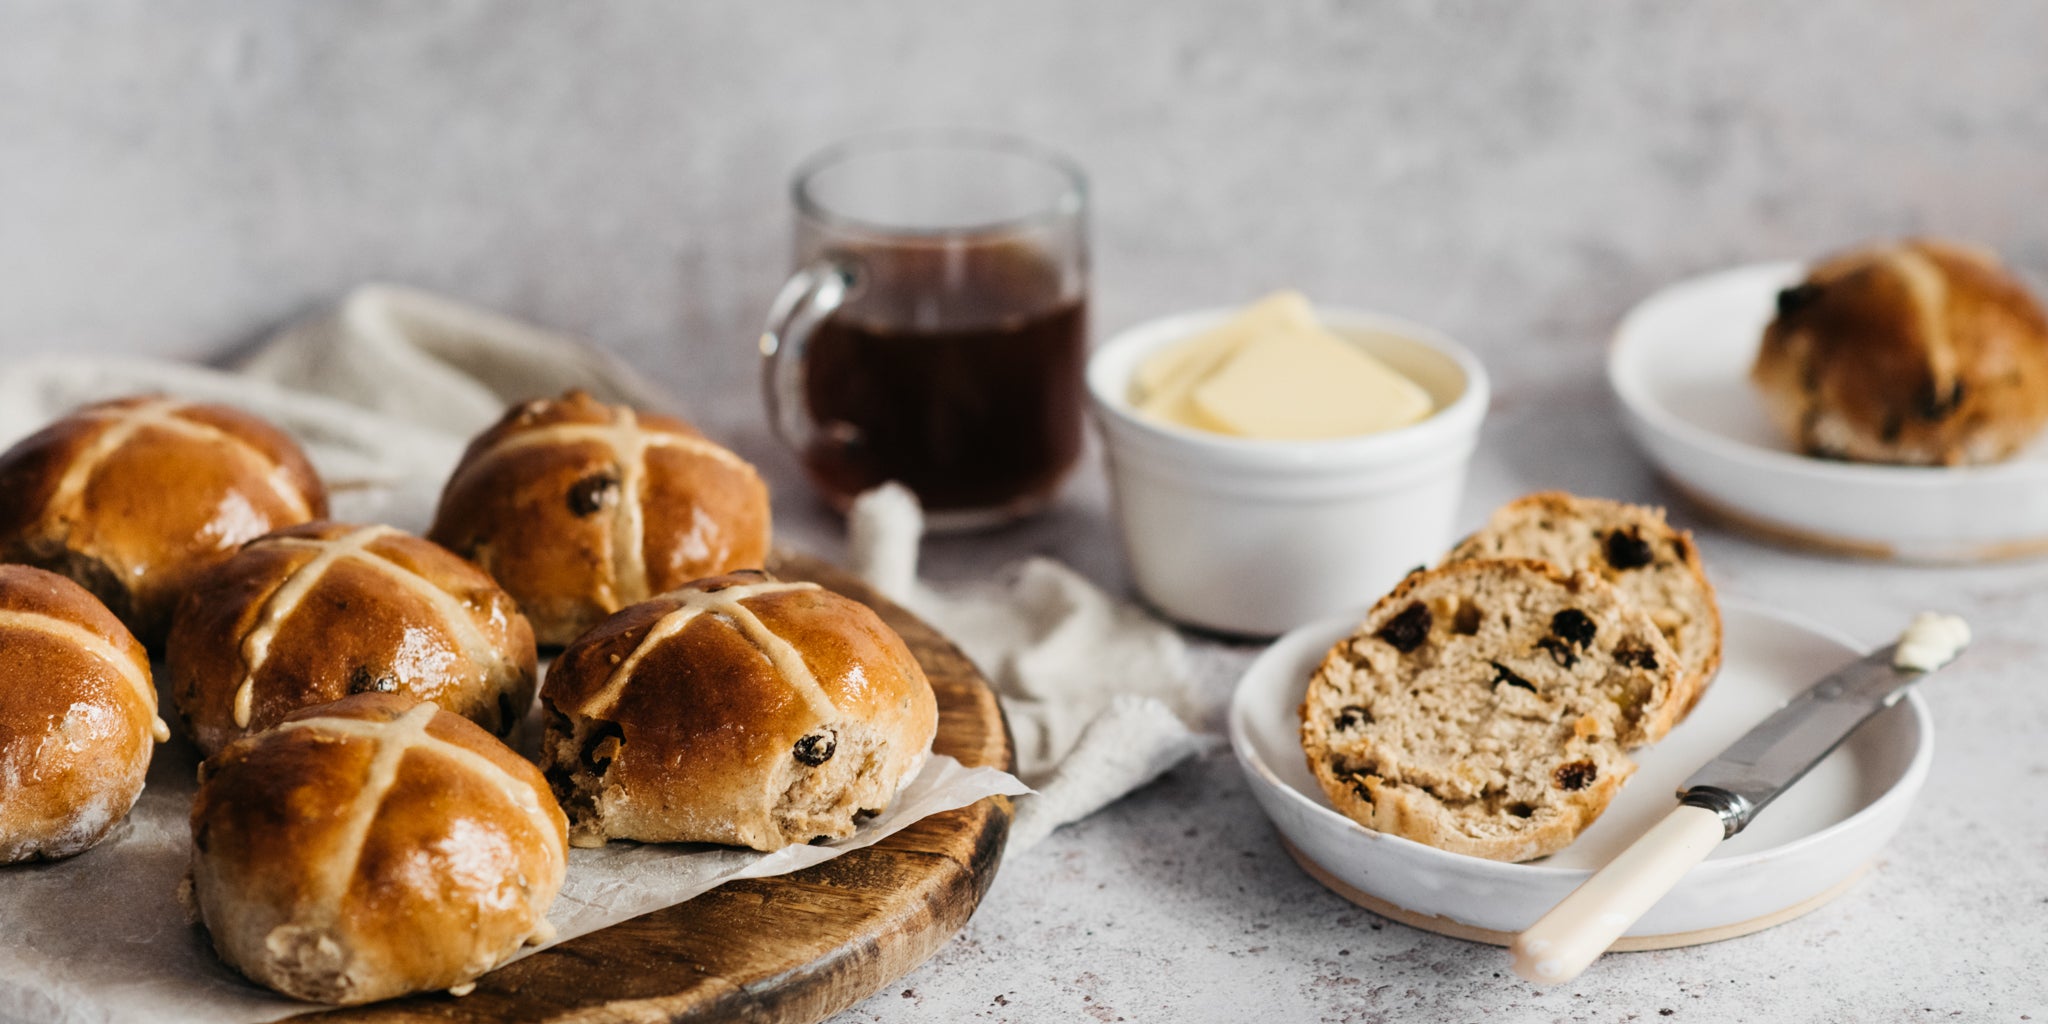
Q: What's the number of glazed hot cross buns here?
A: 7